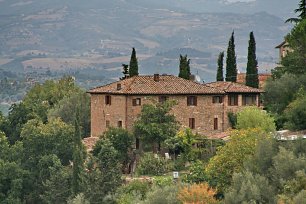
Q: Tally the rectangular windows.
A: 11